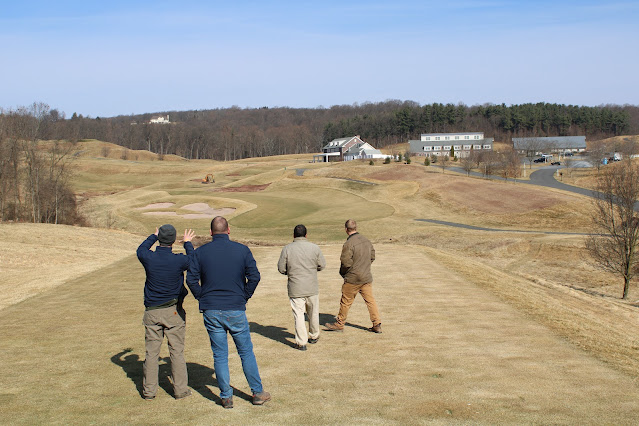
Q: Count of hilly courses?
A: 1